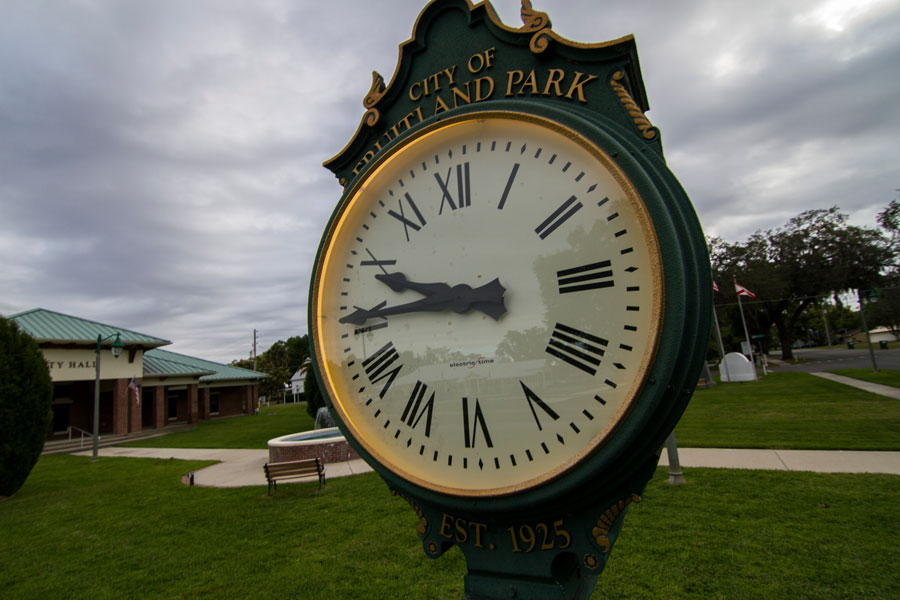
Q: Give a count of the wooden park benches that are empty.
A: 1